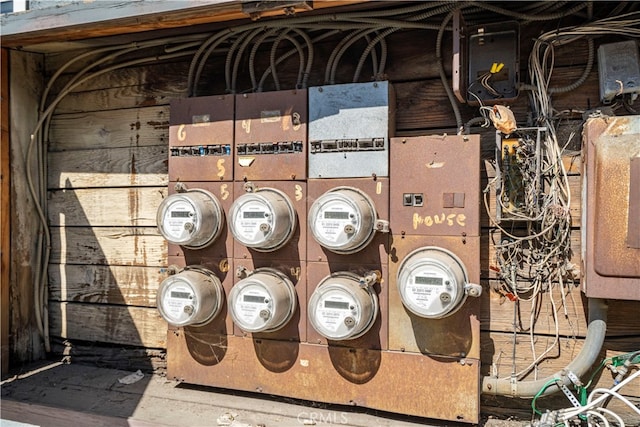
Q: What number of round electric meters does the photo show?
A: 7